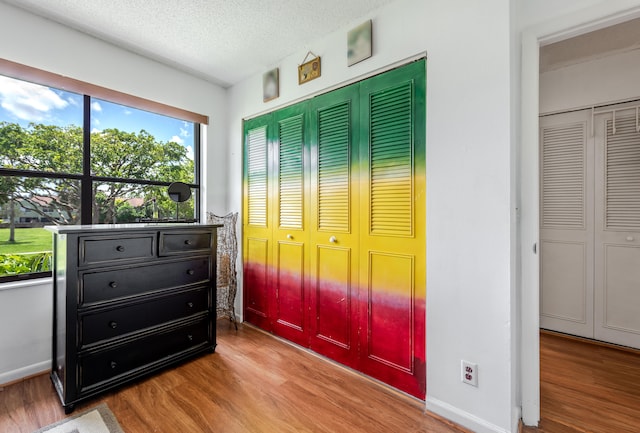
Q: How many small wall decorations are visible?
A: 3